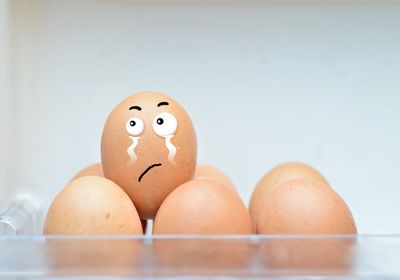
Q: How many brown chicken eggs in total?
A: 7